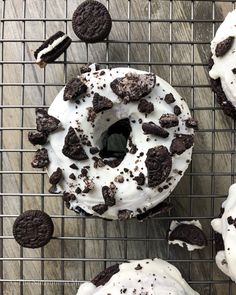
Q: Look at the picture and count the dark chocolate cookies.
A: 4